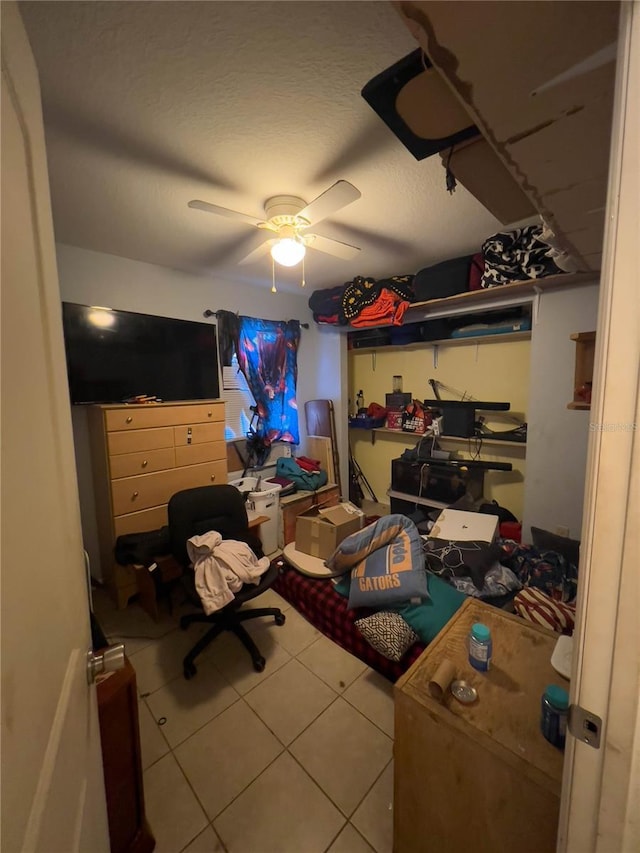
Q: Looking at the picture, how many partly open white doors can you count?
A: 1